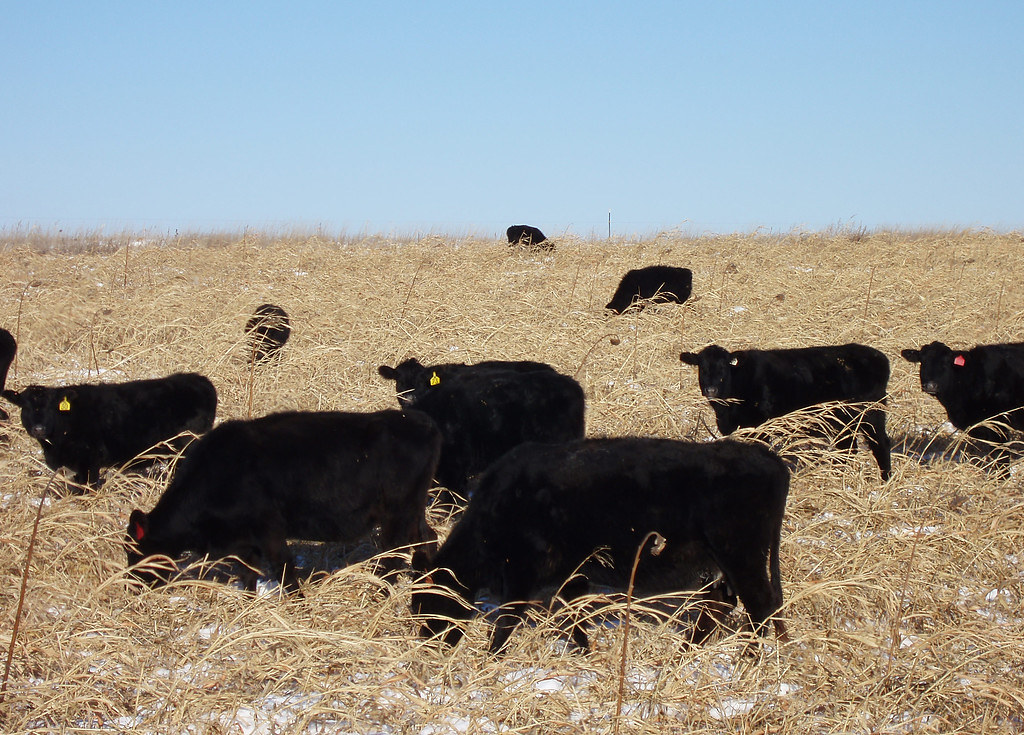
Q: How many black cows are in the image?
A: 11